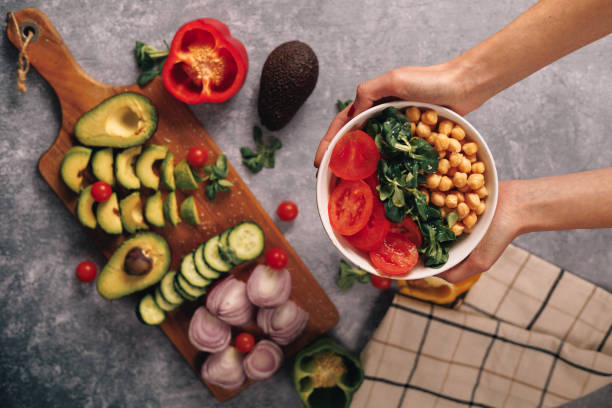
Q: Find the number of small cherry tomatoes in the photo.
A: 7